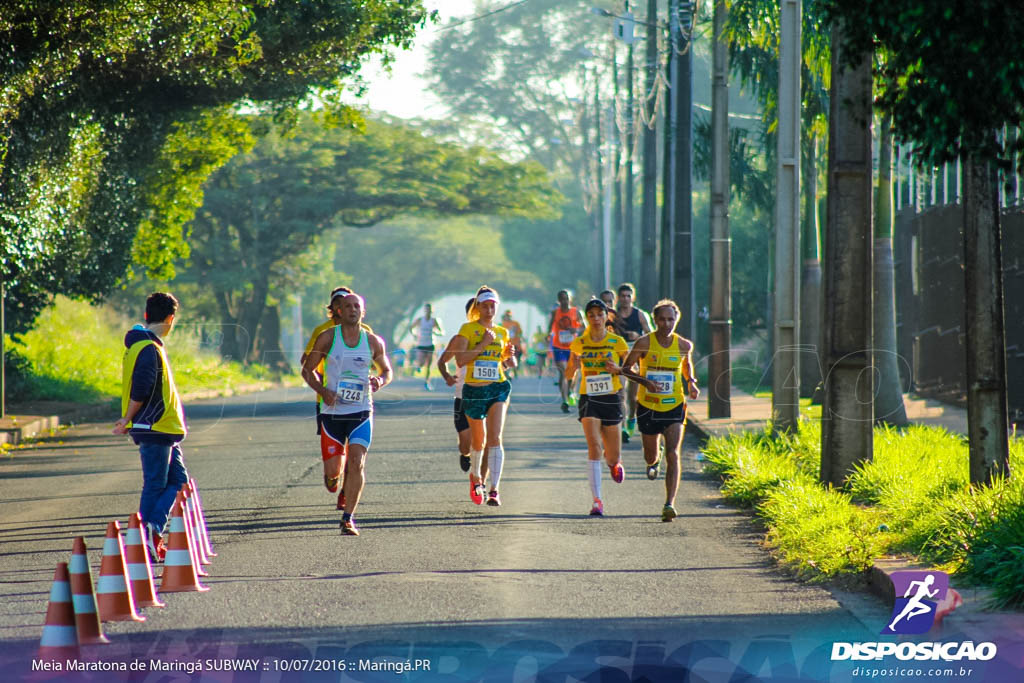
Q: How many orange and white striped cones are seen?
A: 8